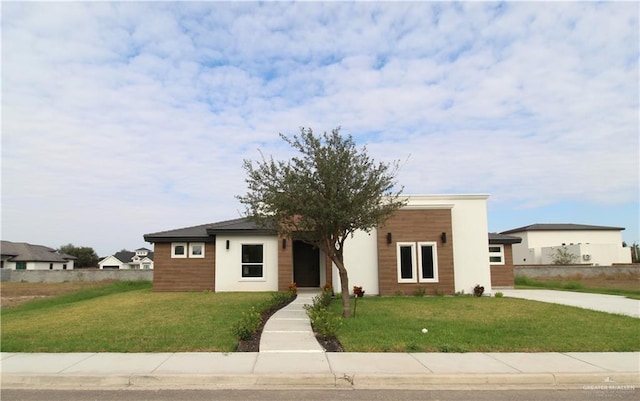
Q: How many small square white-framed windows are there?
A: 2